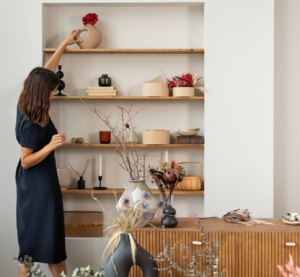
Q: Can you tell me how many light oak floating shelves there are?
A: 4